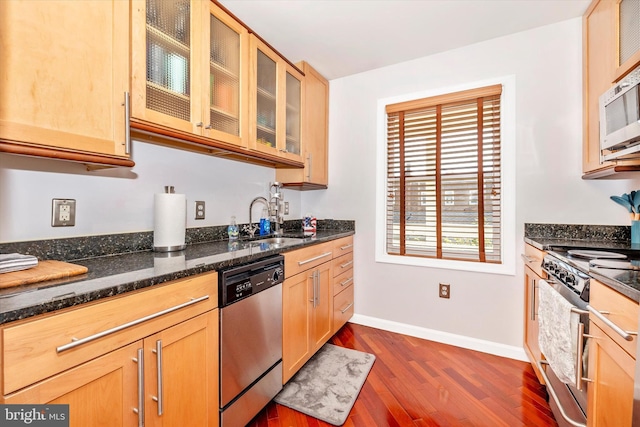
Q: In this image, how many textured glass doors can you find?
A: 5